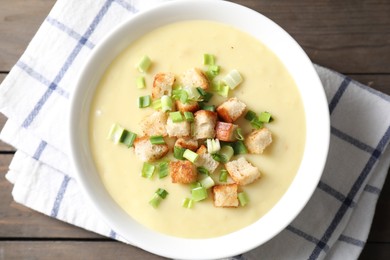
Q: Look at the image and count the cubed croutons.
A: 15